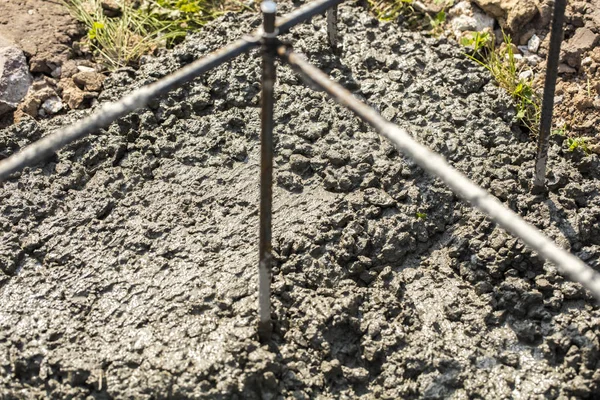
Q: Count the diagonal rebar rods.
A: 2